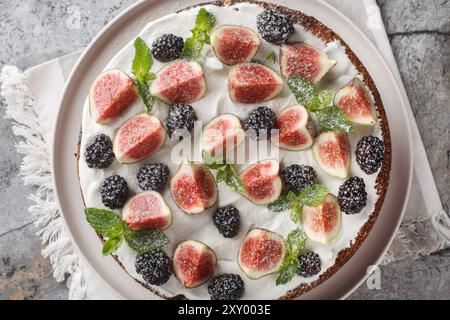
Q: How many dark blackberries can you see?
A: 14